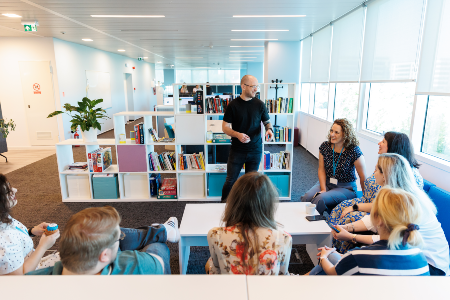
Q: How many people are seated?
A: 7